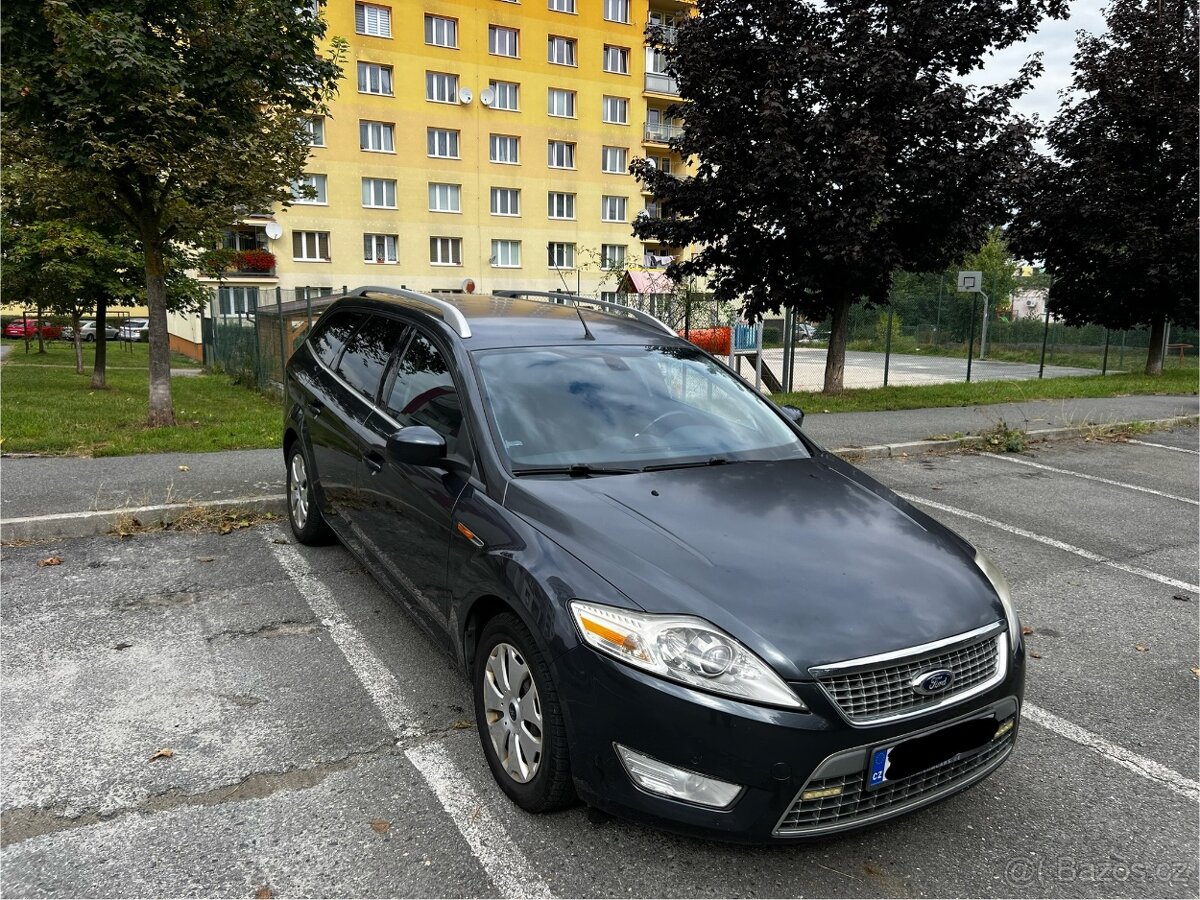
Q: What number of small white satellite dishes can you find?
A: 3